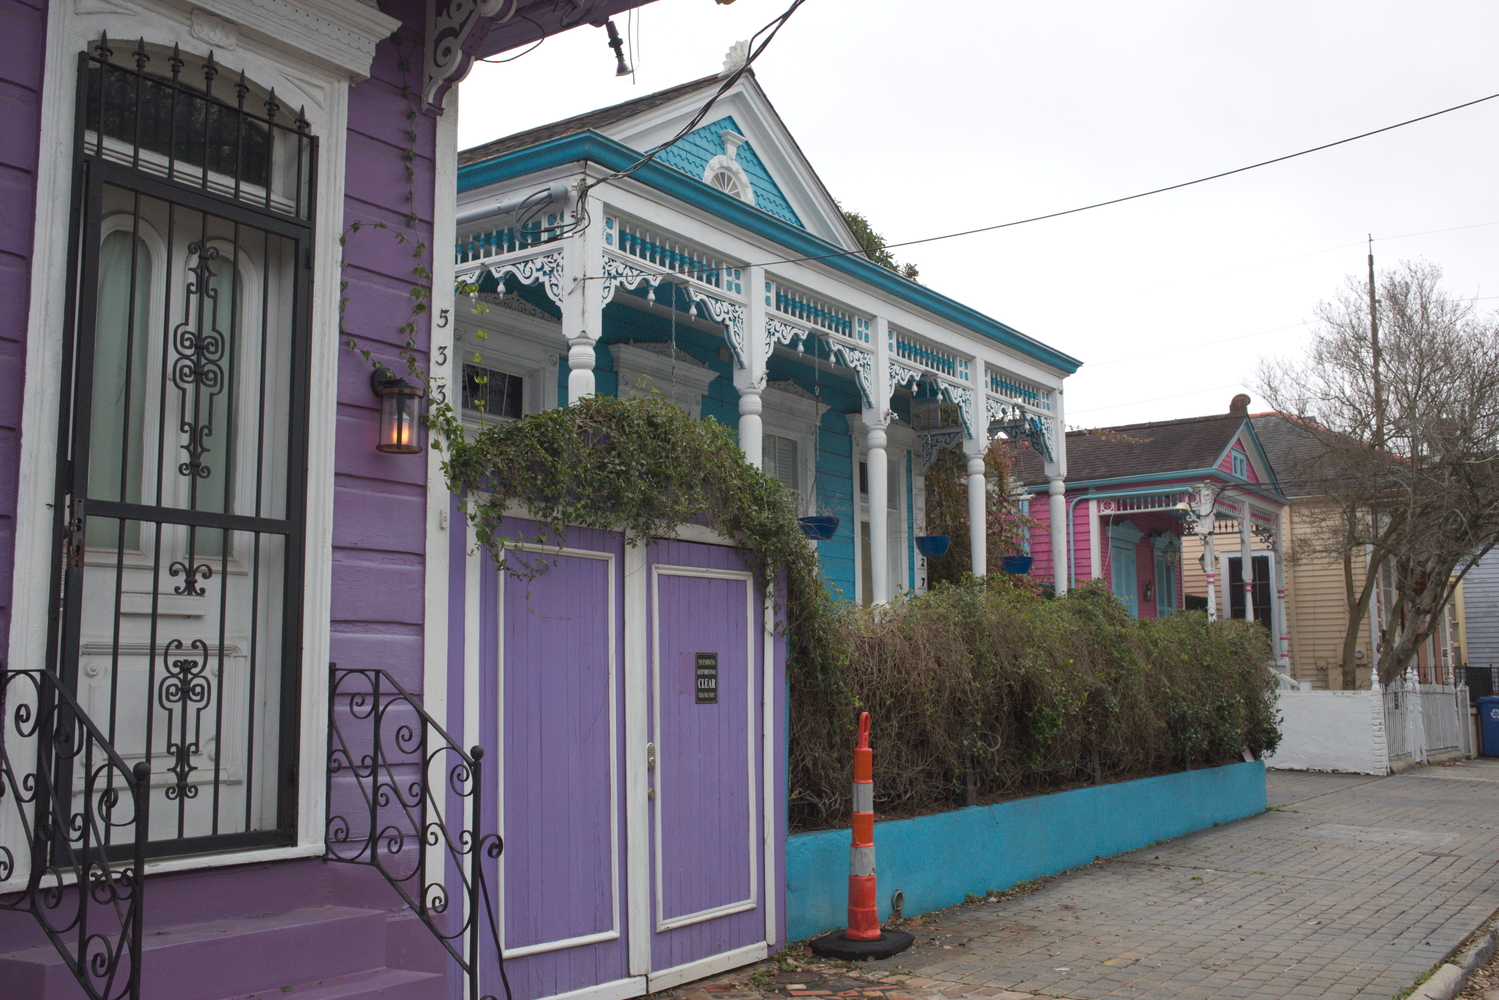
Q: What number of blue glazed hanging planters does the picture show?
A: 3